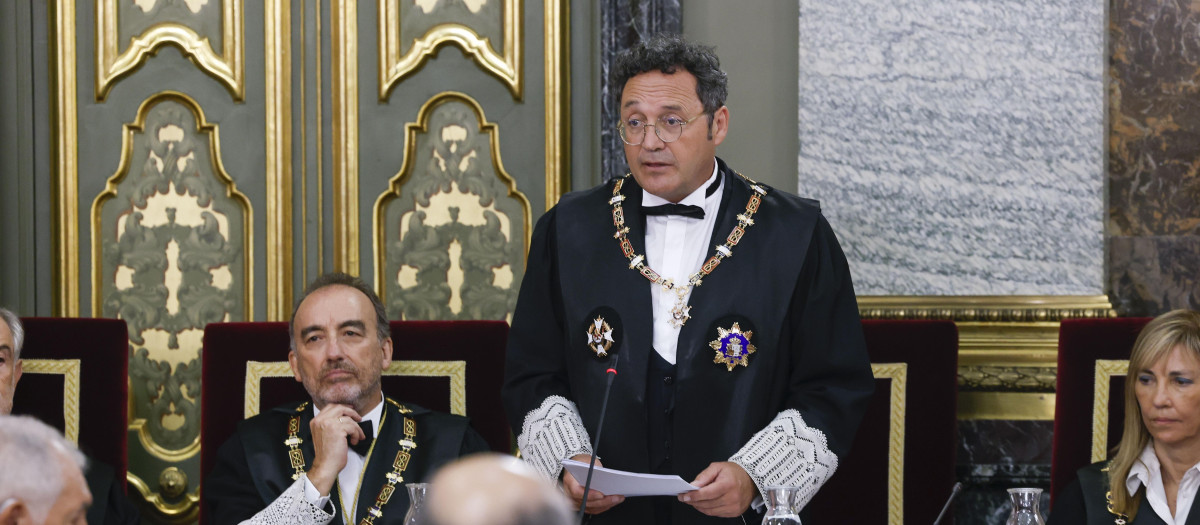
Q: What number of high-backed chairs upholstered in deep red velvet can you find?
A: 4